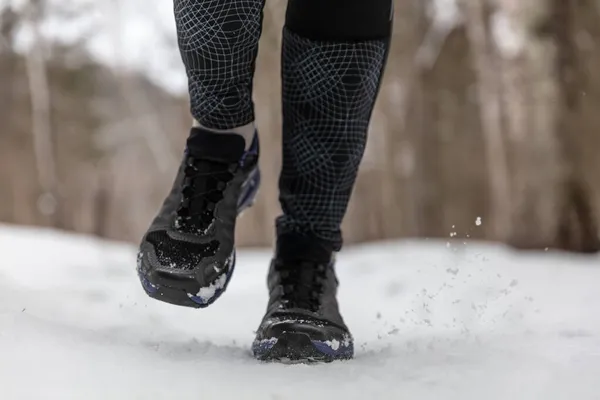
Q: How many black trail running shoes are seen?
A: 2